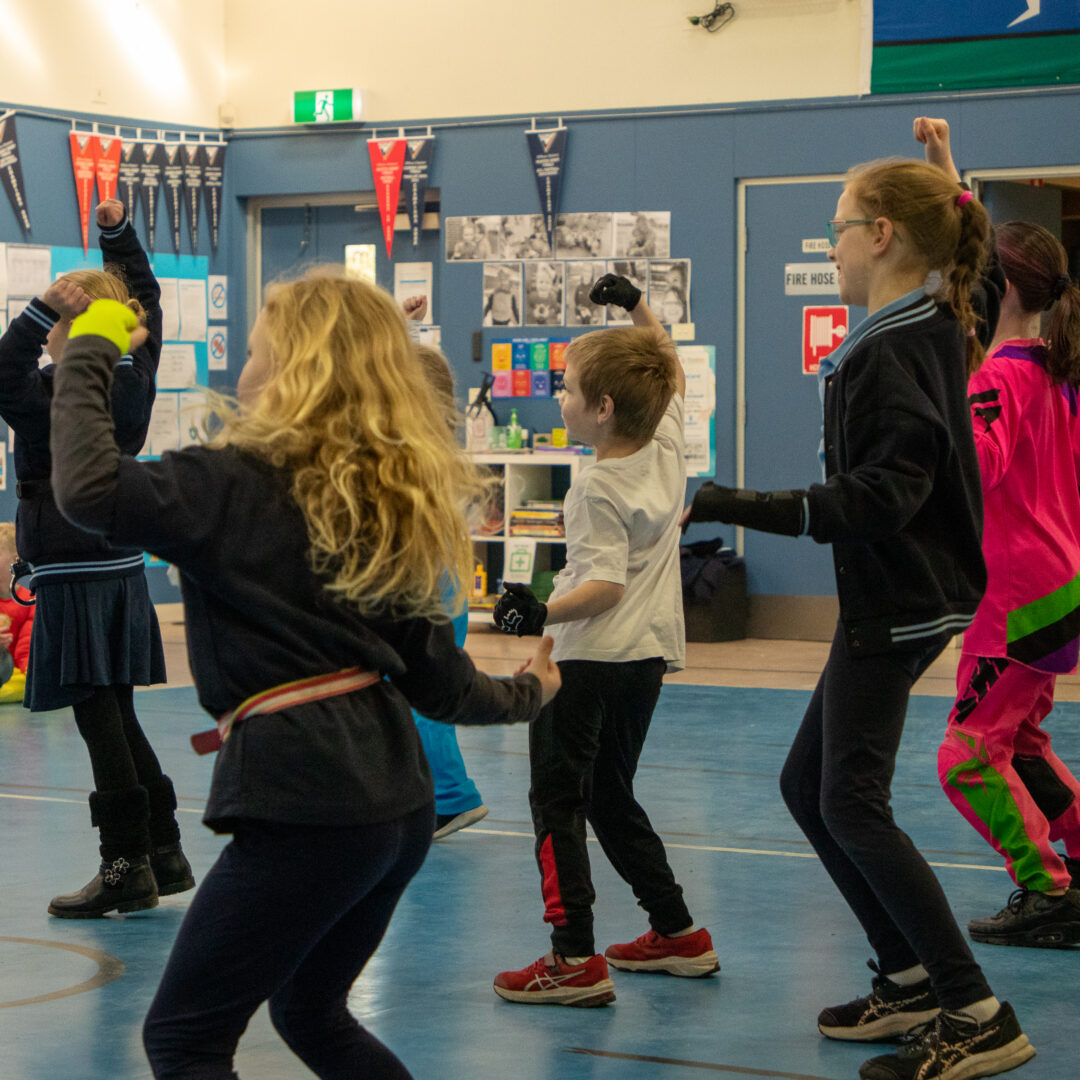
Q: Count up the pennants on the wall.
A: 11